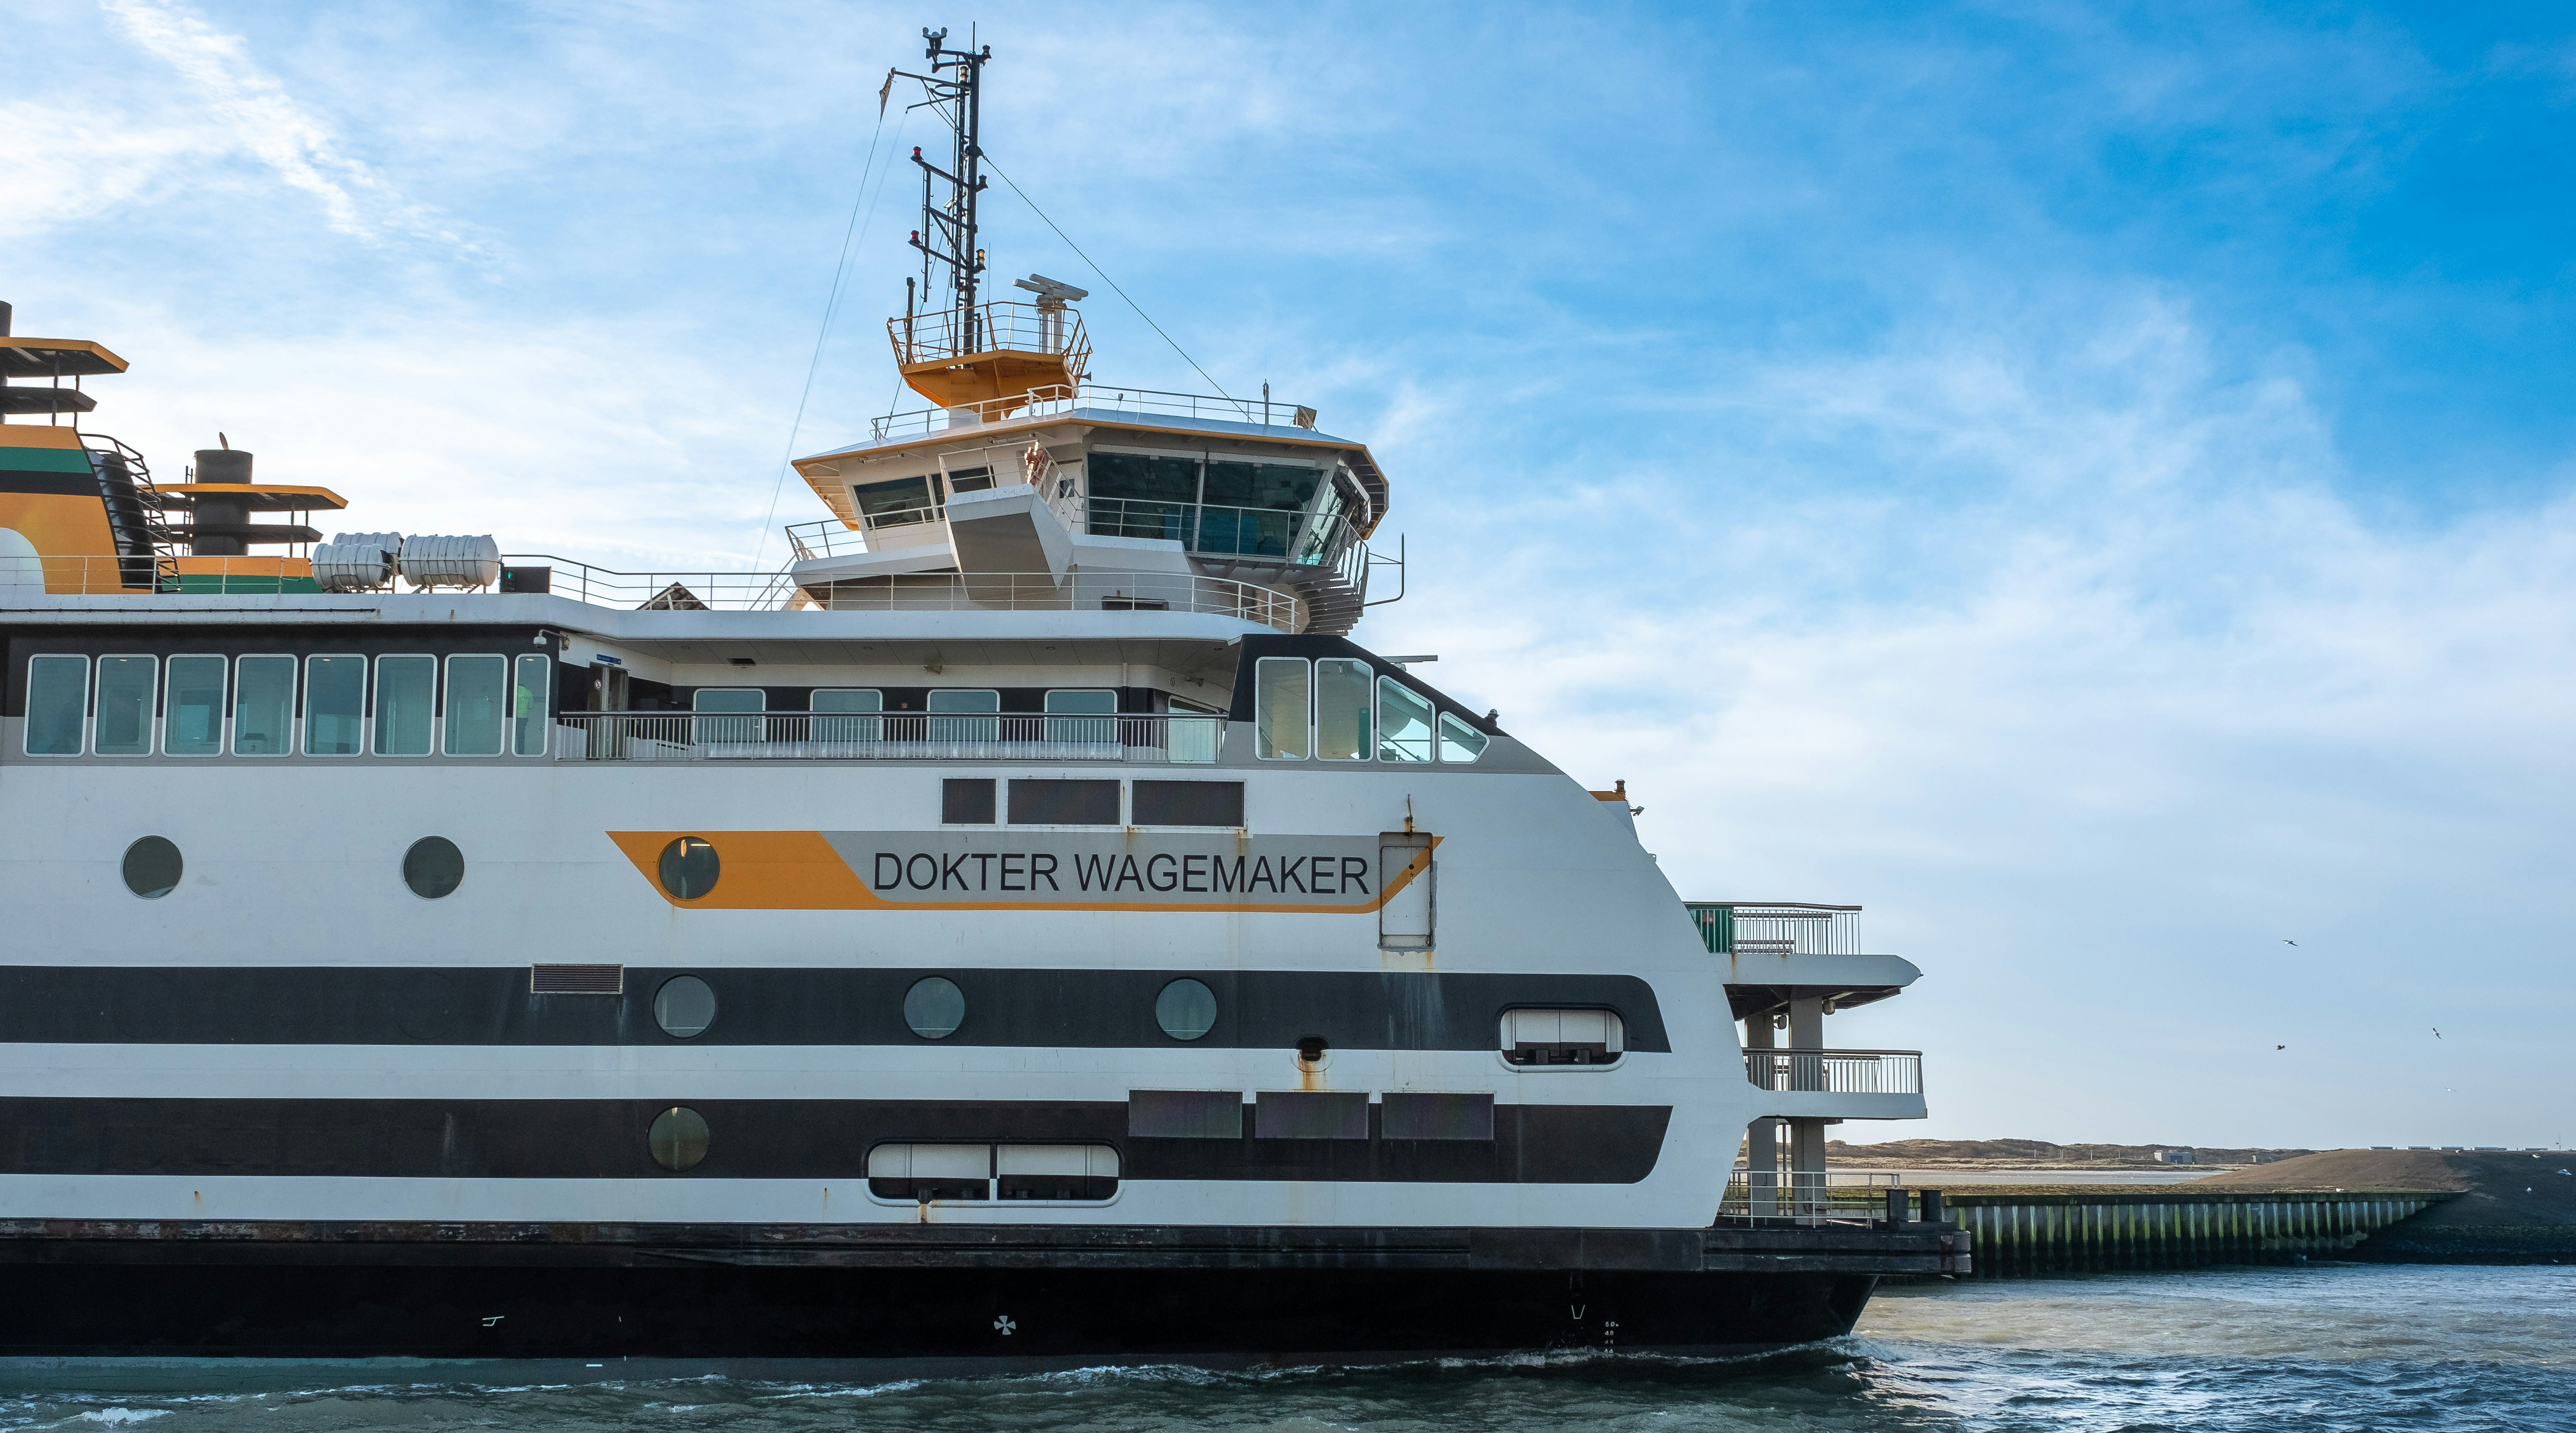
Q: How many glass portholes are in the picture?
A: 7